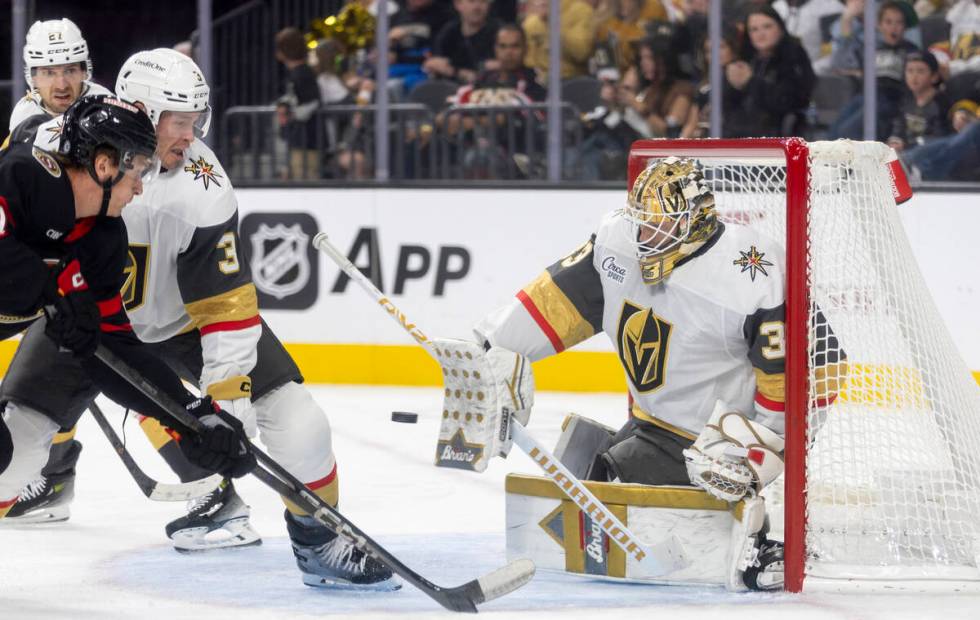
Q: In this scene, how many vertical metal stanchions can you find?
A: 6